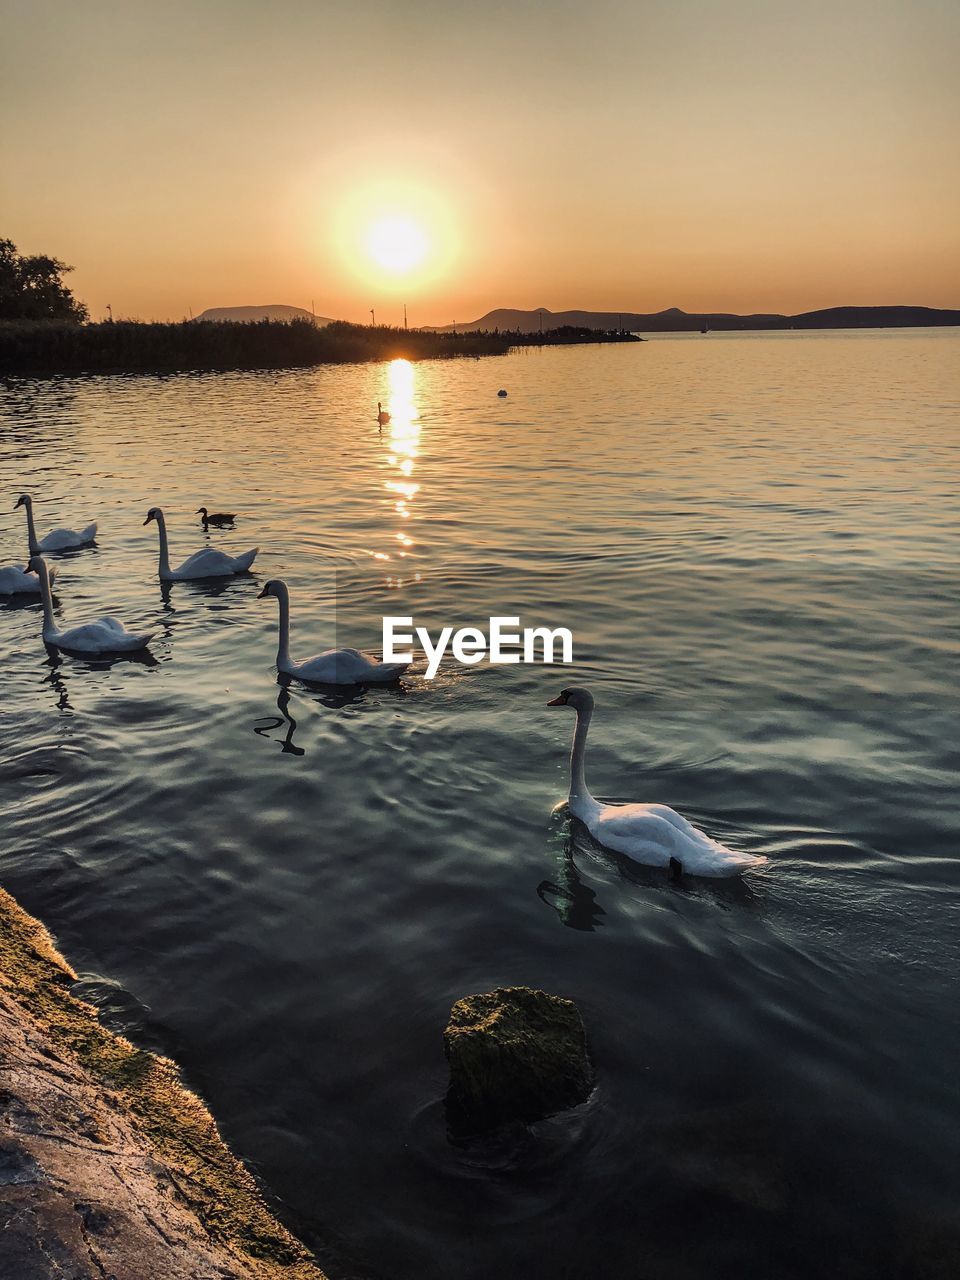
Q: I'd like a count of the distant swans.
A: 1